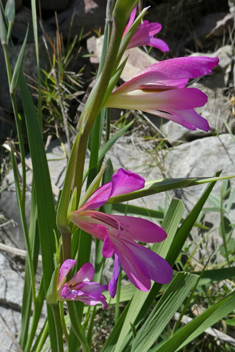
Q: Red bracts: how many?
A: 0